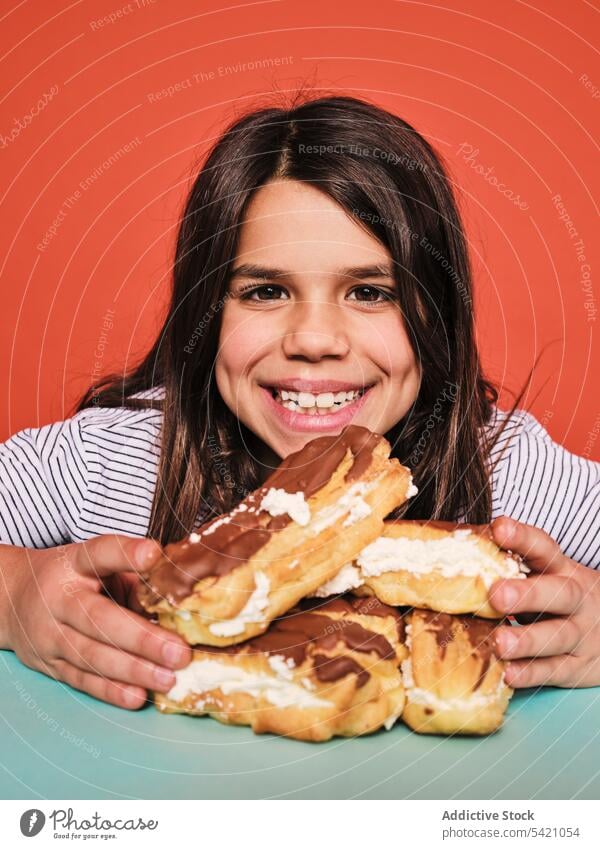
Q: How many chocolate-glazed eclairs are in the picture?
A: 4